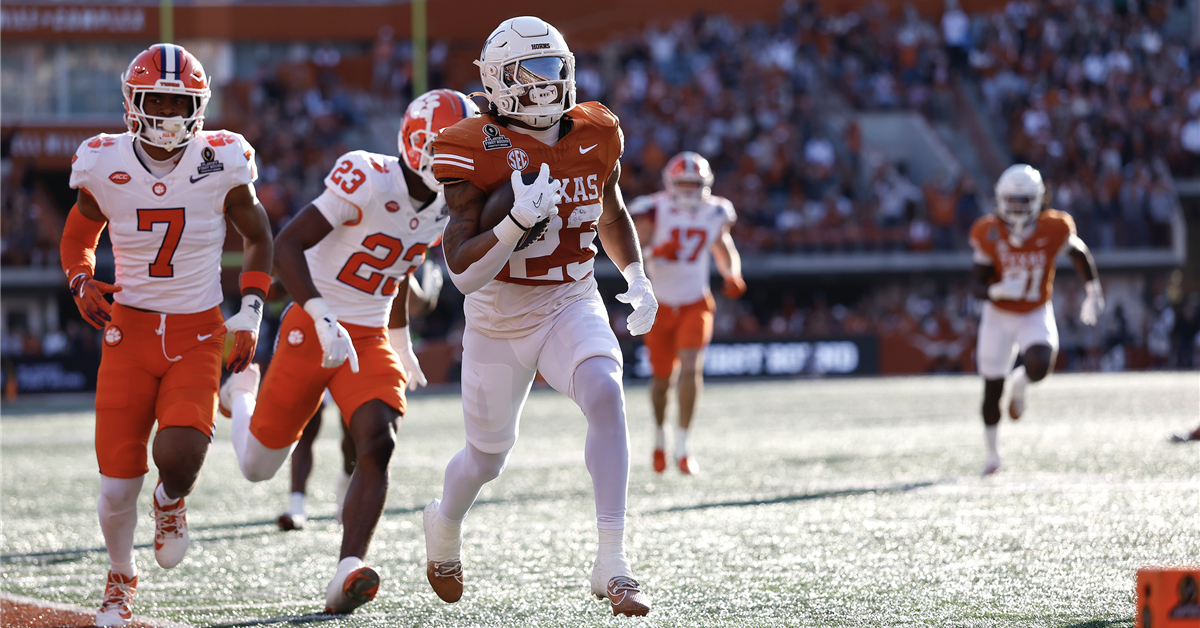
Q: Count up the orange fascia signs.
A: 2